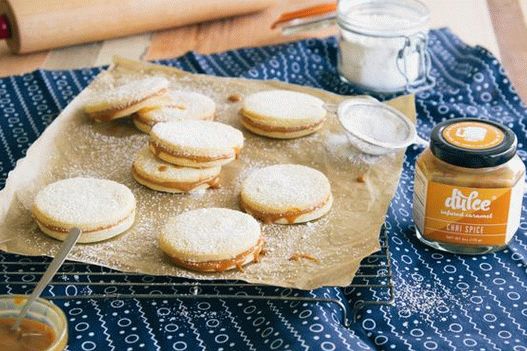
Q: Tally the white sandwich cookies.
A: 8